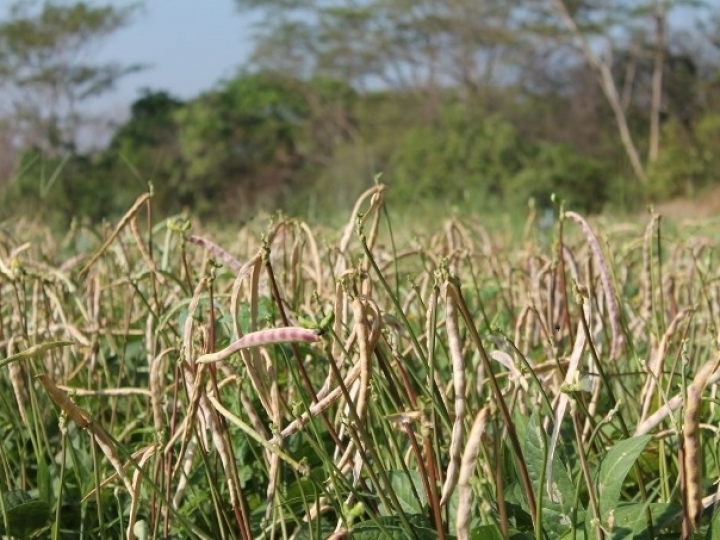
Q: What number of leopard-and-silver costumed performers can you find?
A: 0